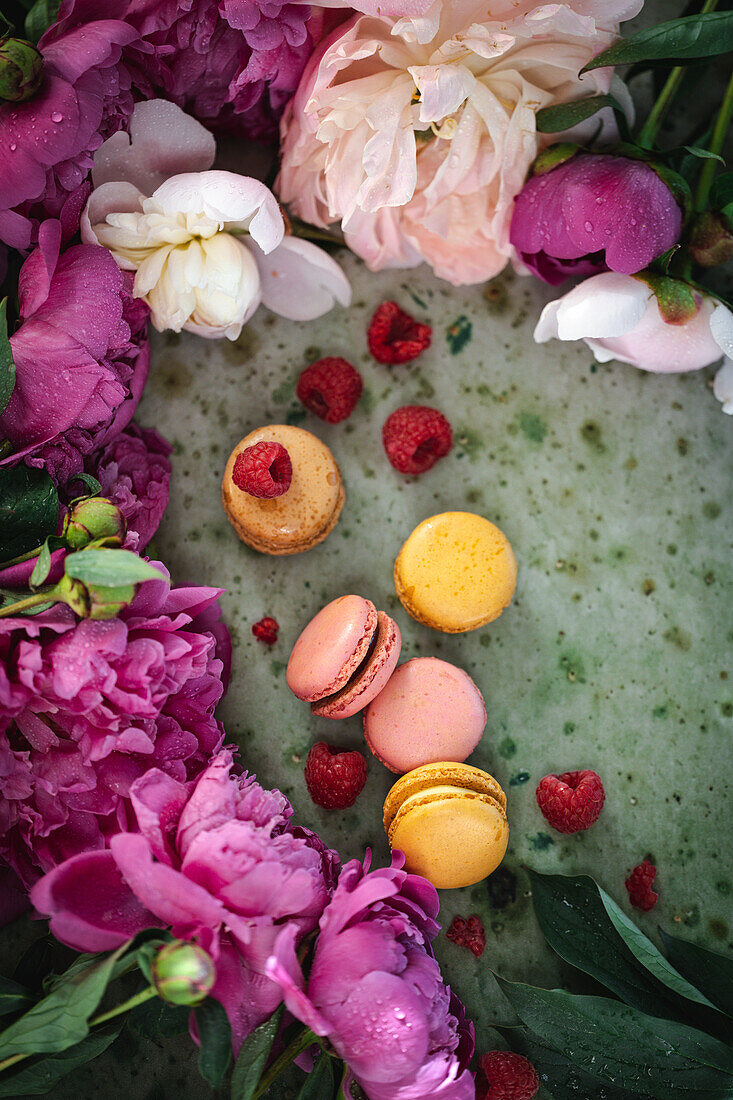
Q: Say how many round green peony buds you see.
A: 4